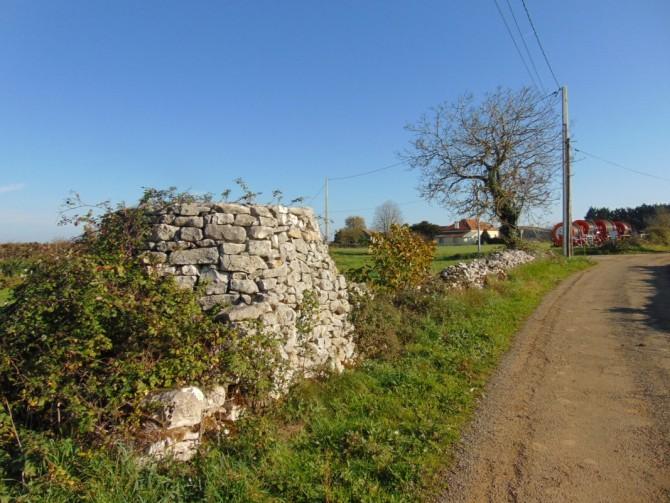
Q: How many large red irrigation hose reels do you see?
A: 4